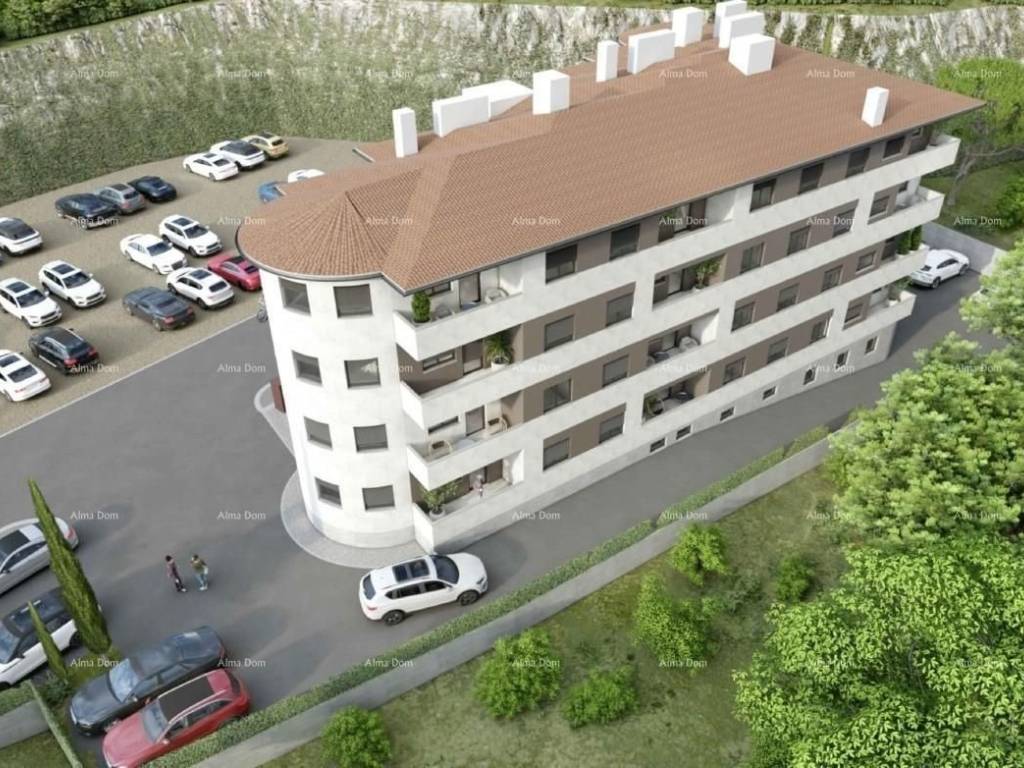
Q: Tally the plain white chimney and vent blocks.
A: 11